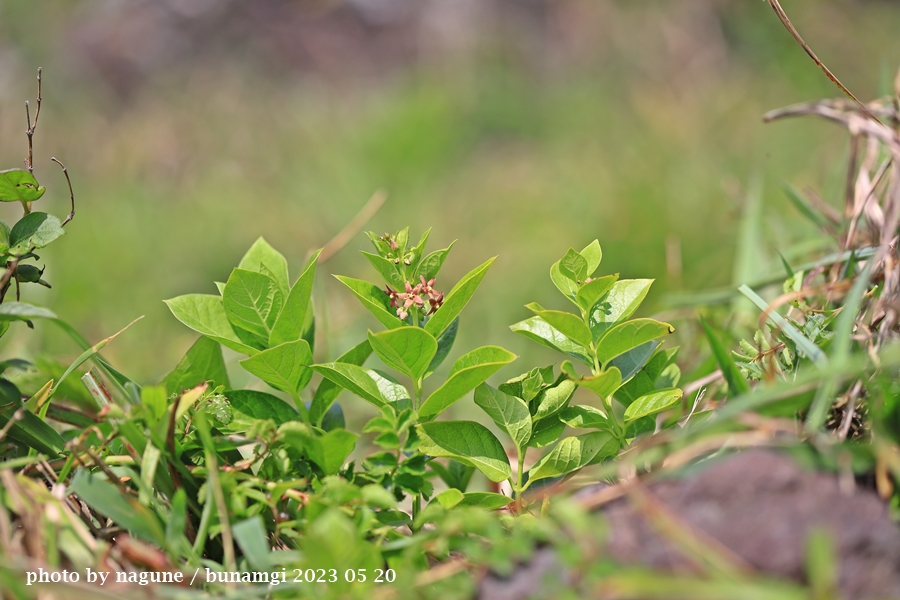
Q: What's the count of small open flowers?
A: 4